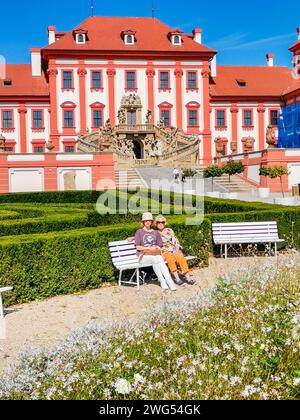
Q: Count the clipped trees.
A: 4